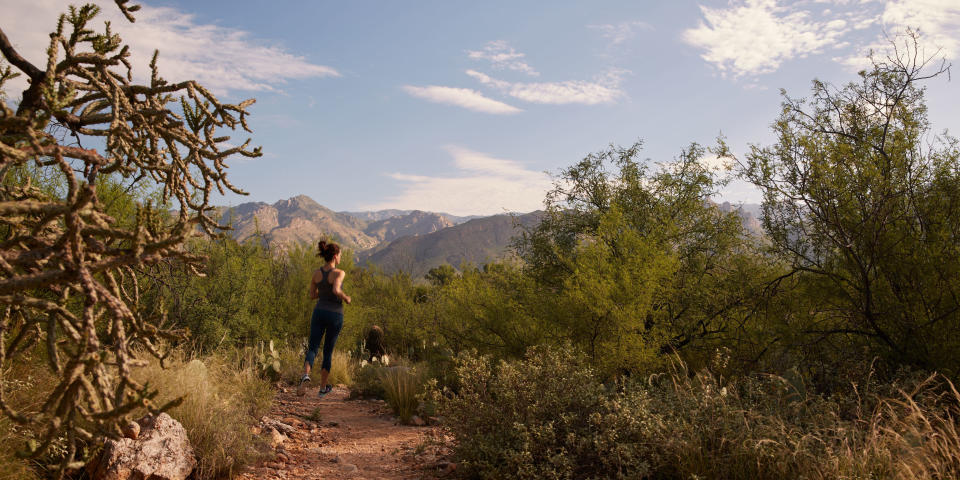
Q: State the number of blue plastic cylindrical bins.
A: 0